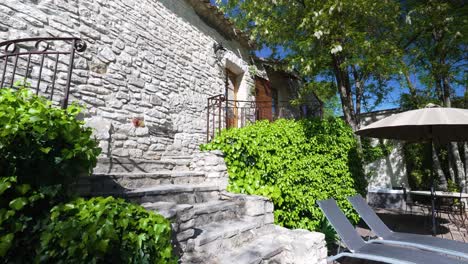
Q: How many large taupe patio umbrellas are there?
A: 1